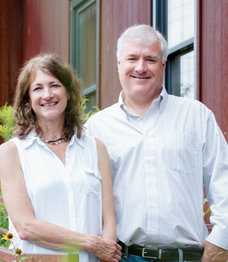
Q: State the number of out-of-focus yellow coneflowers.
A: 2